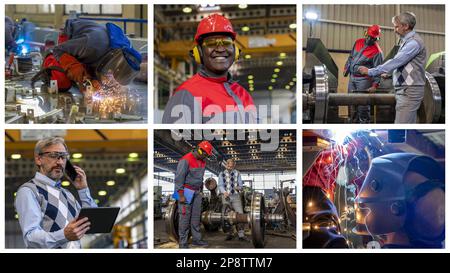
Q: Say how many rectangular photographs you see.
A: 6